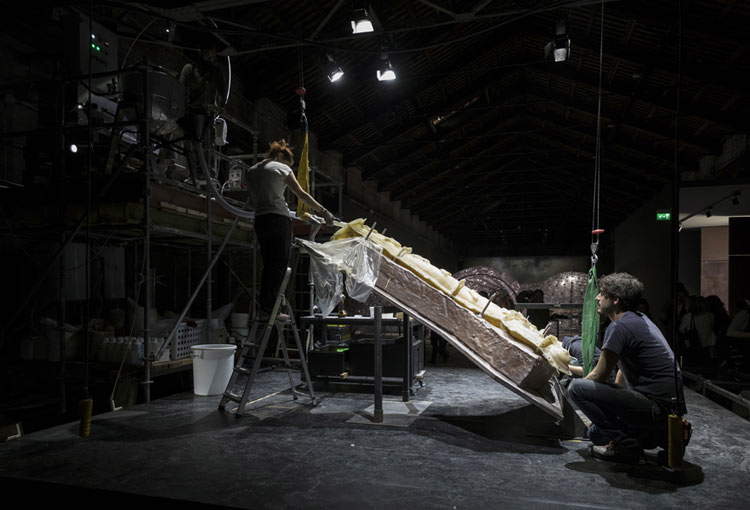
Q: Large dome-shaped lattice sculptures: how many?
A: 2